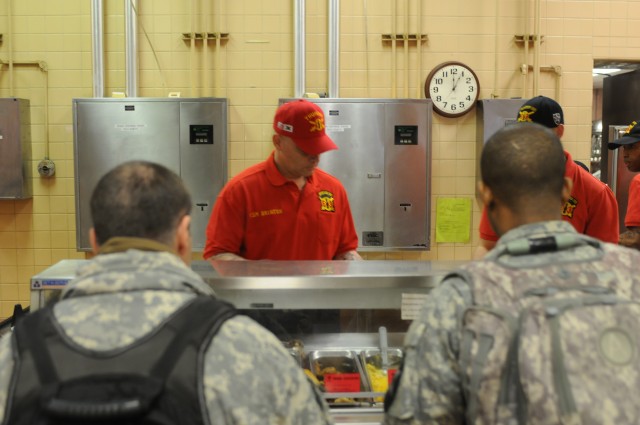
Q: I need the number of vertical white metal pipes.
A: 4